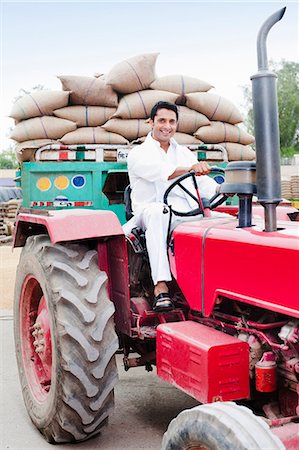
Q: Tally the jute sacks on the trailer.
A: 15